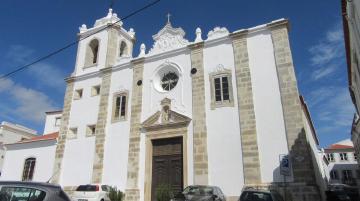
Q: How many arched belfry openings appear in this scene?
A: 2